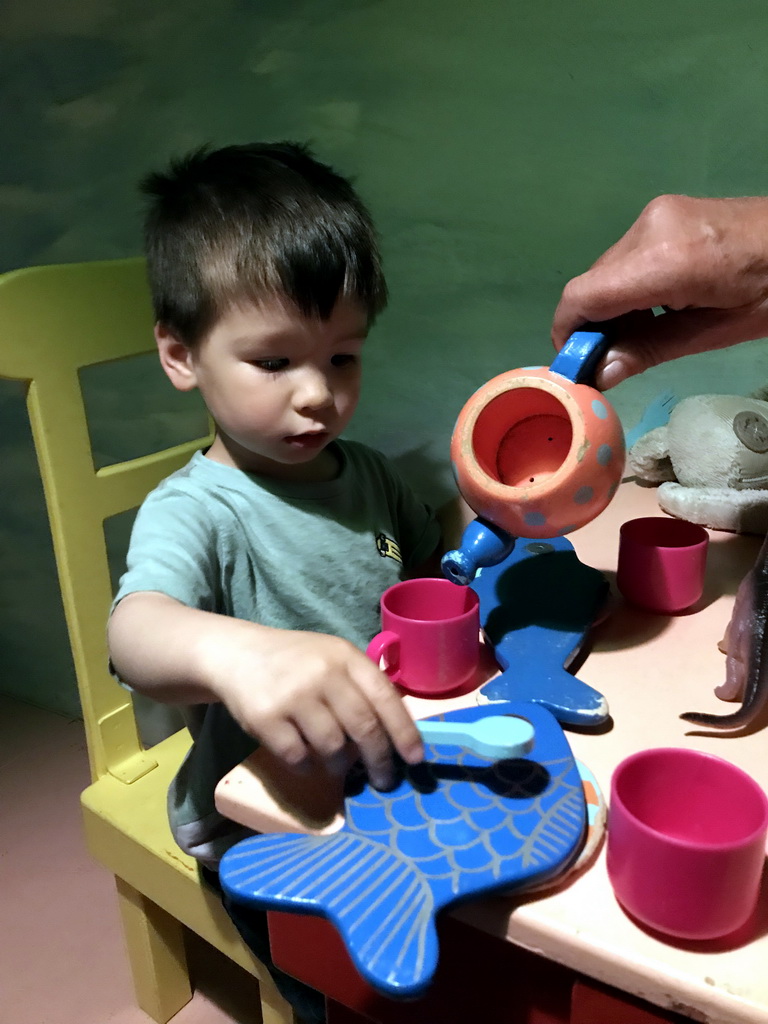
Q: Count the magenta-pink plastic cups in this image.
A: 3